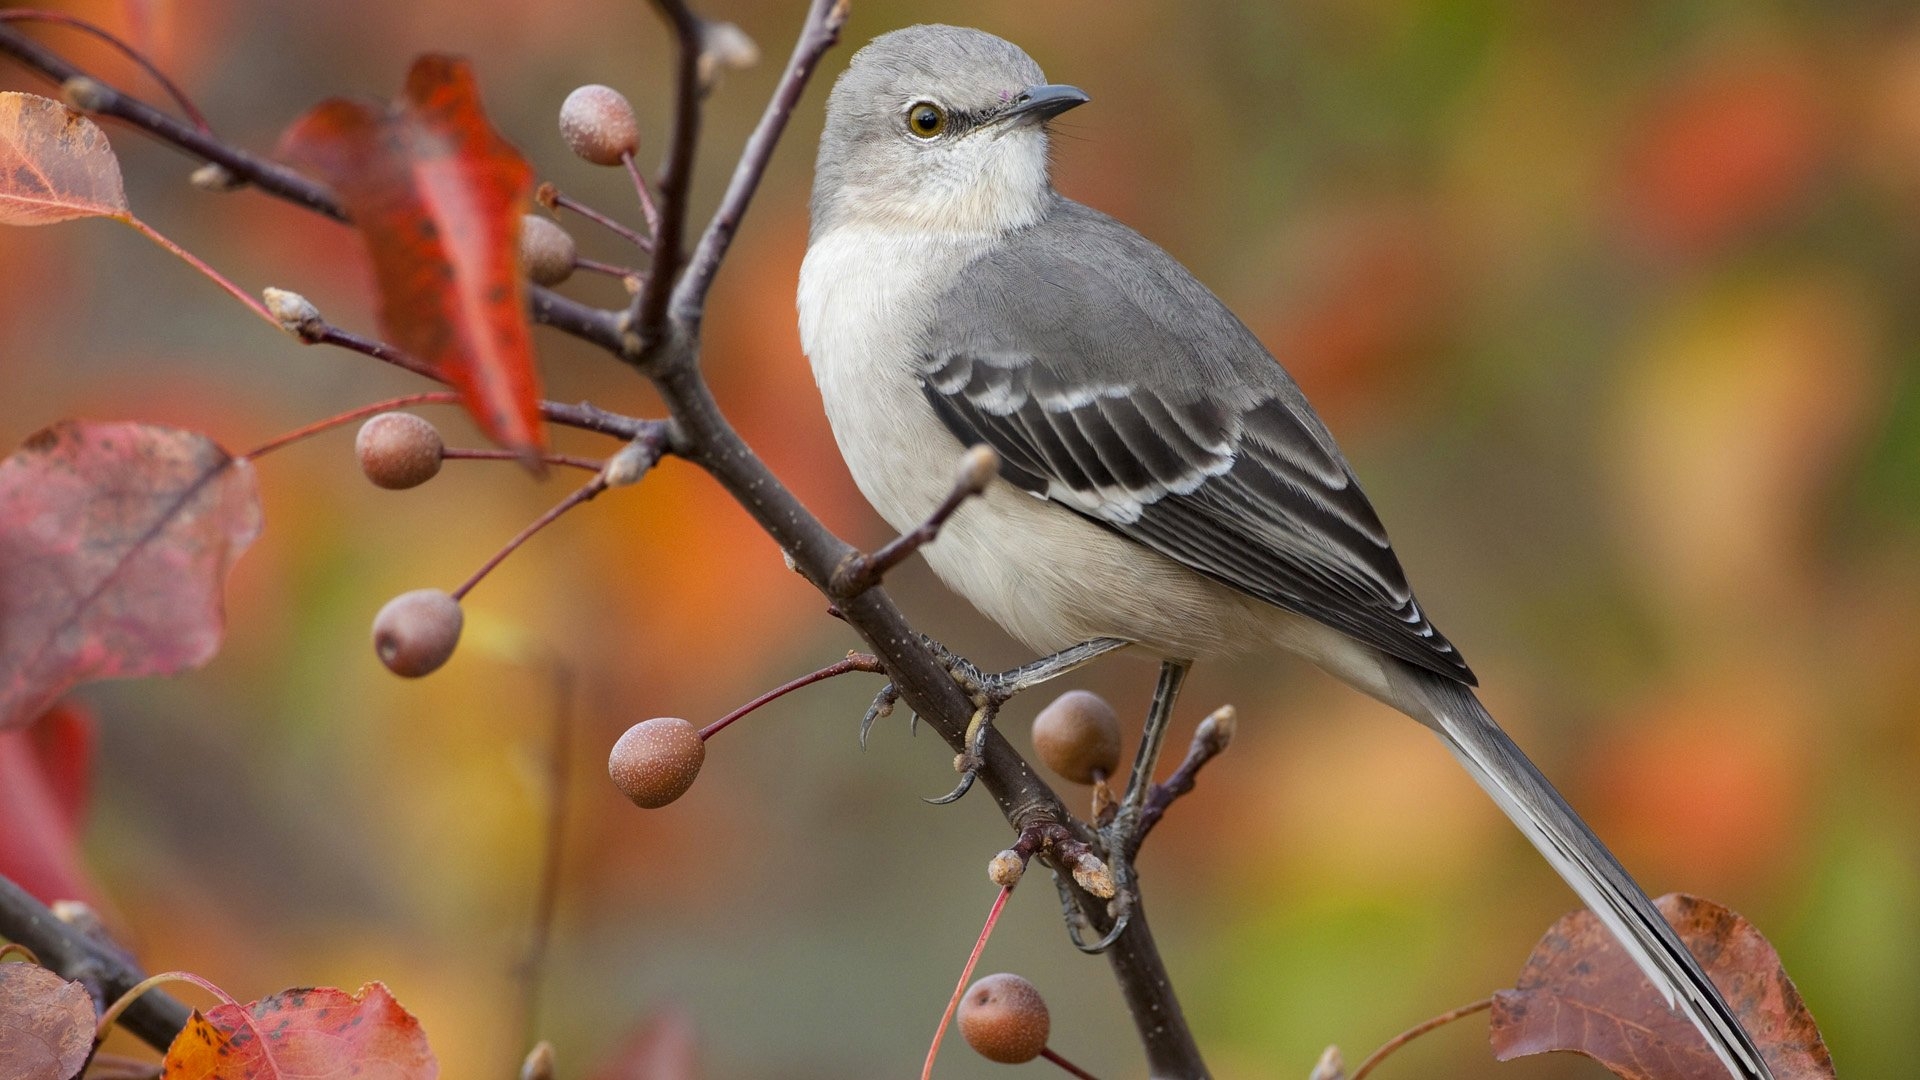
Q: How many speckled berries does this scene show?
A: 7